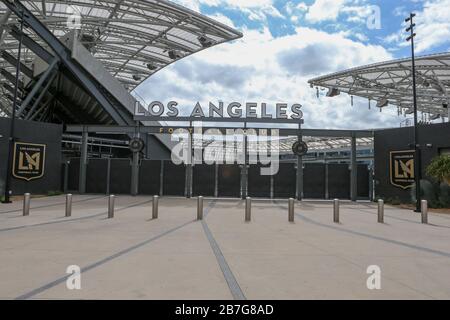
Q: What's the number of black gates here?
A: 12